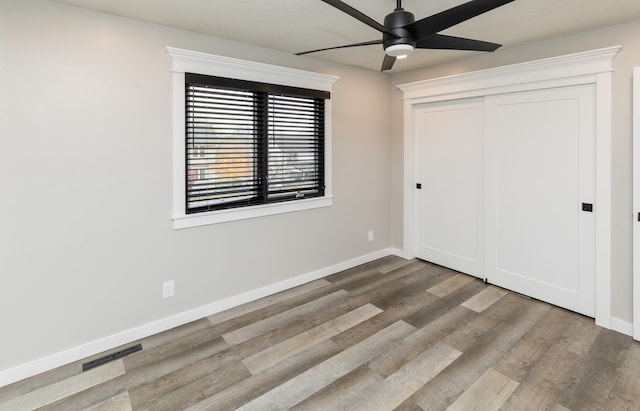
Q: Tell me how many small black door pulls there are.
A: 2